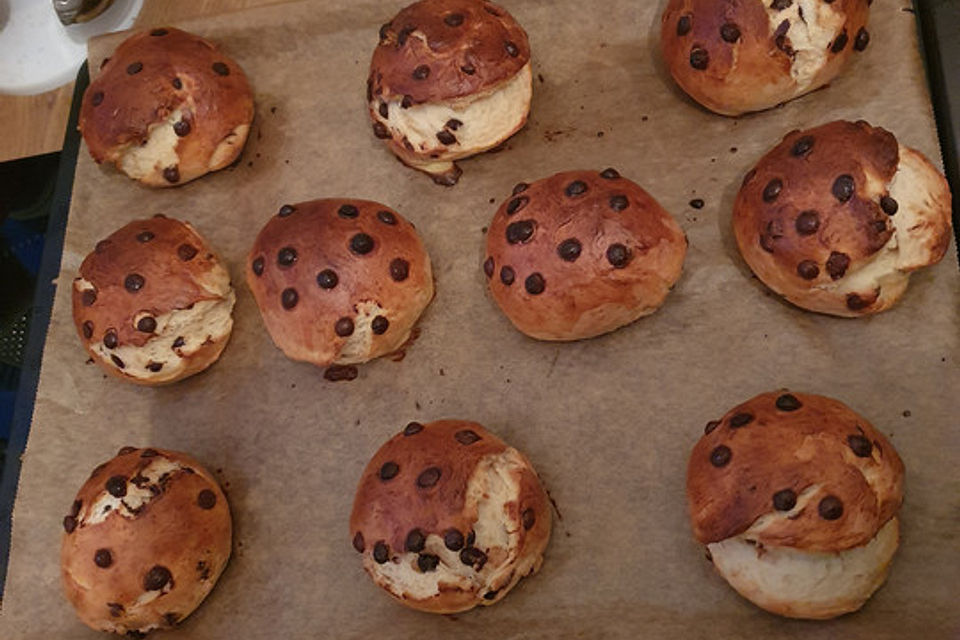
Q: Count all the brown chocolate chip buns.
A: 10